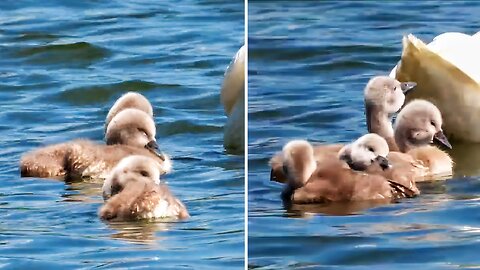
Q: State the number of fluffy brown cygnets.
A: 7